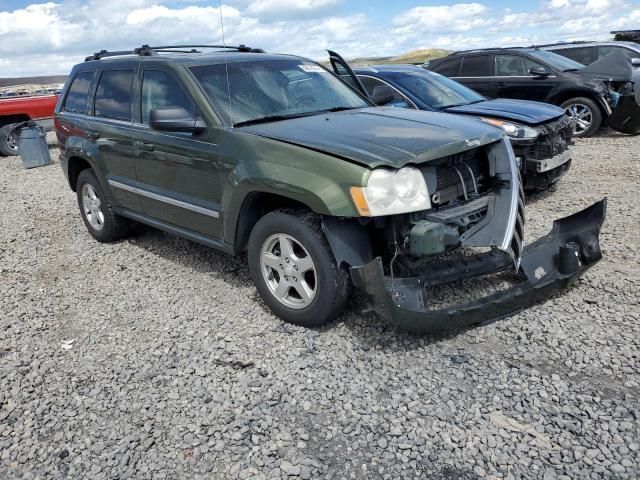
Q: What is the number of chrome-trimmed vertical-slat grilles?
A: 1